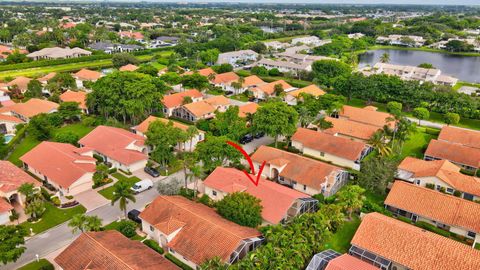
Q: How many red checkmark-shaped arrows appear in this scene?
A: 1